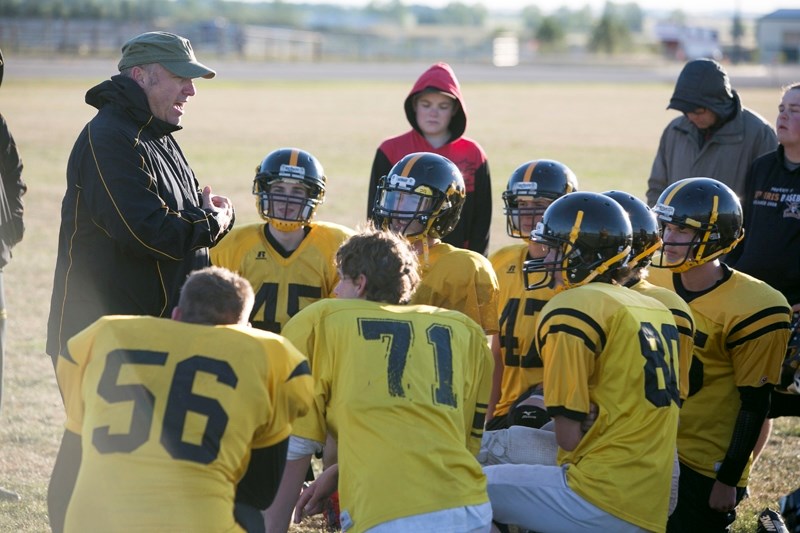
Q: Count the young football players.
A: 8